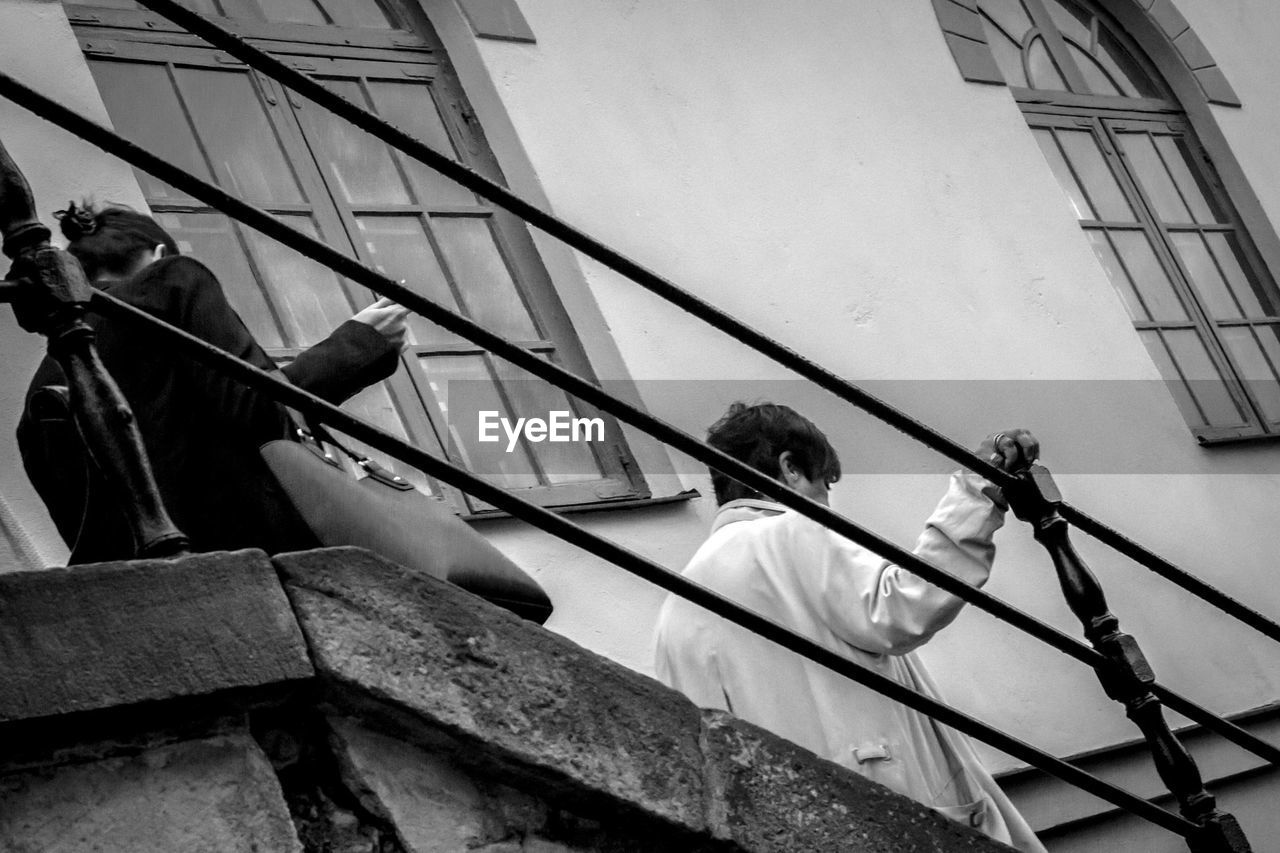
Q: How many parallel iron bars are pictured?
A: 3